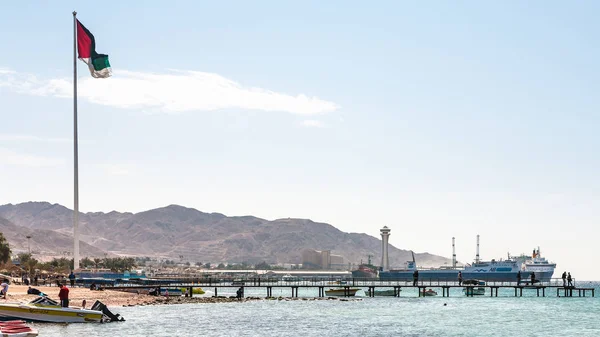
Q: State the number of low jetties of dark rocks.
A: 1